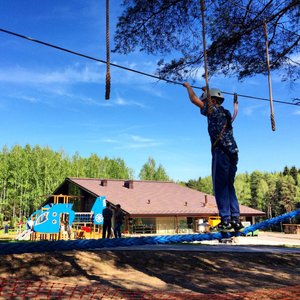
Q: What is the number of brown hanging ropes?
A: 3